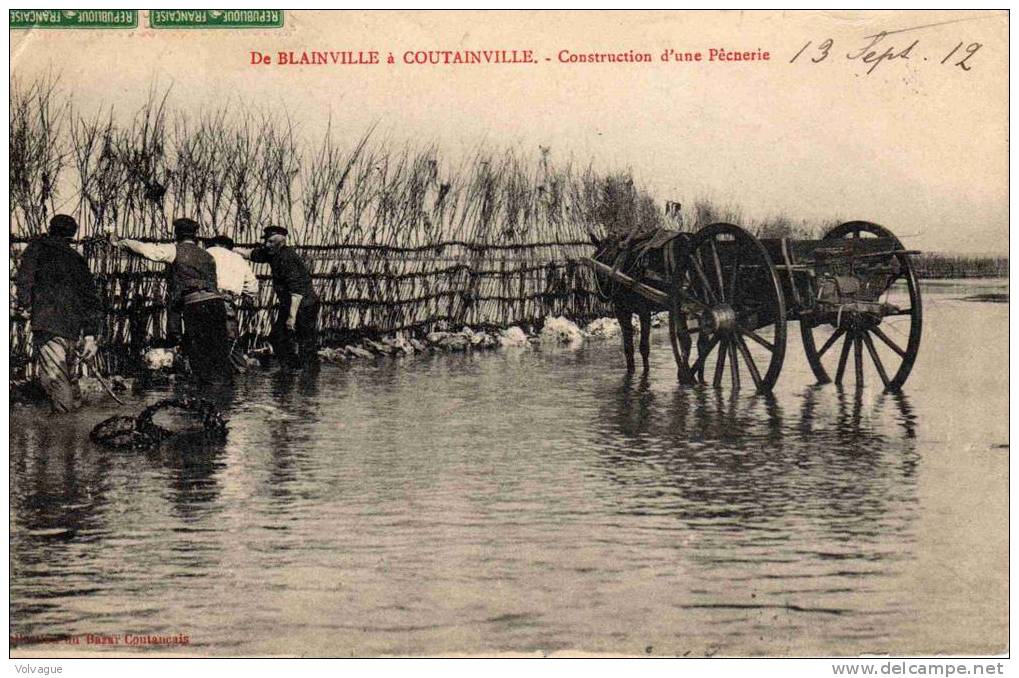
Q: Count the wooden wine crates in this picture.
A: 0